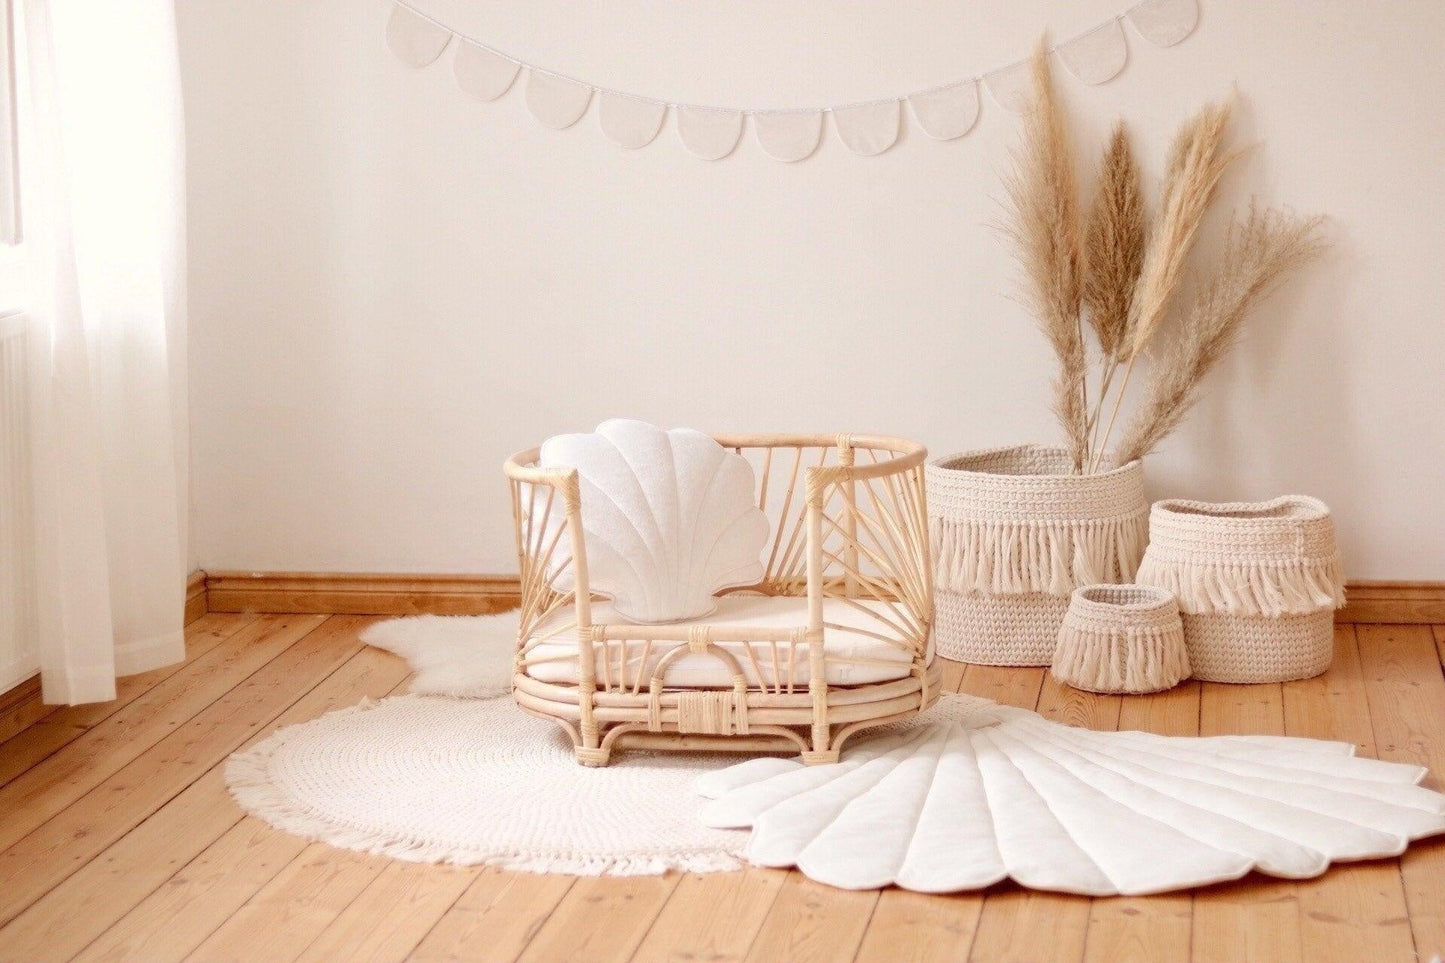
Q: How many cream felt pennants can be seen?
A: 11